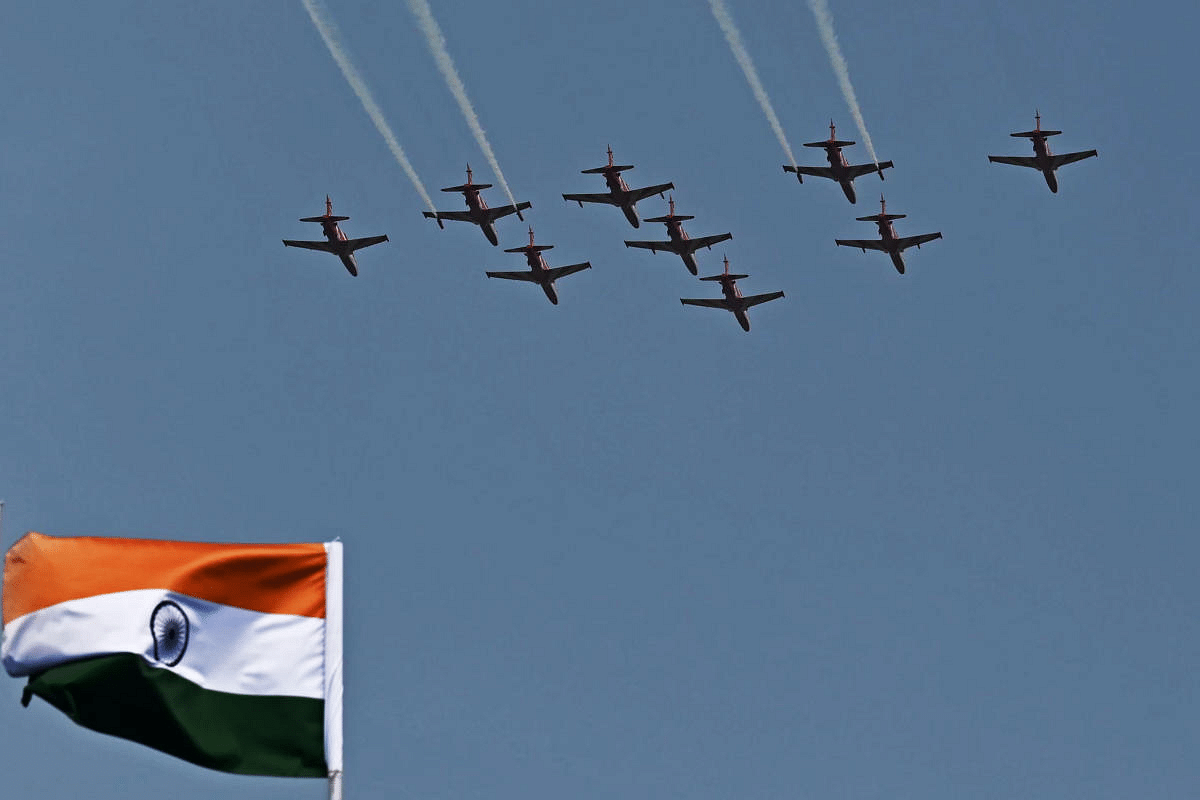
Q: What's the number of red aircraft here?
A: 9